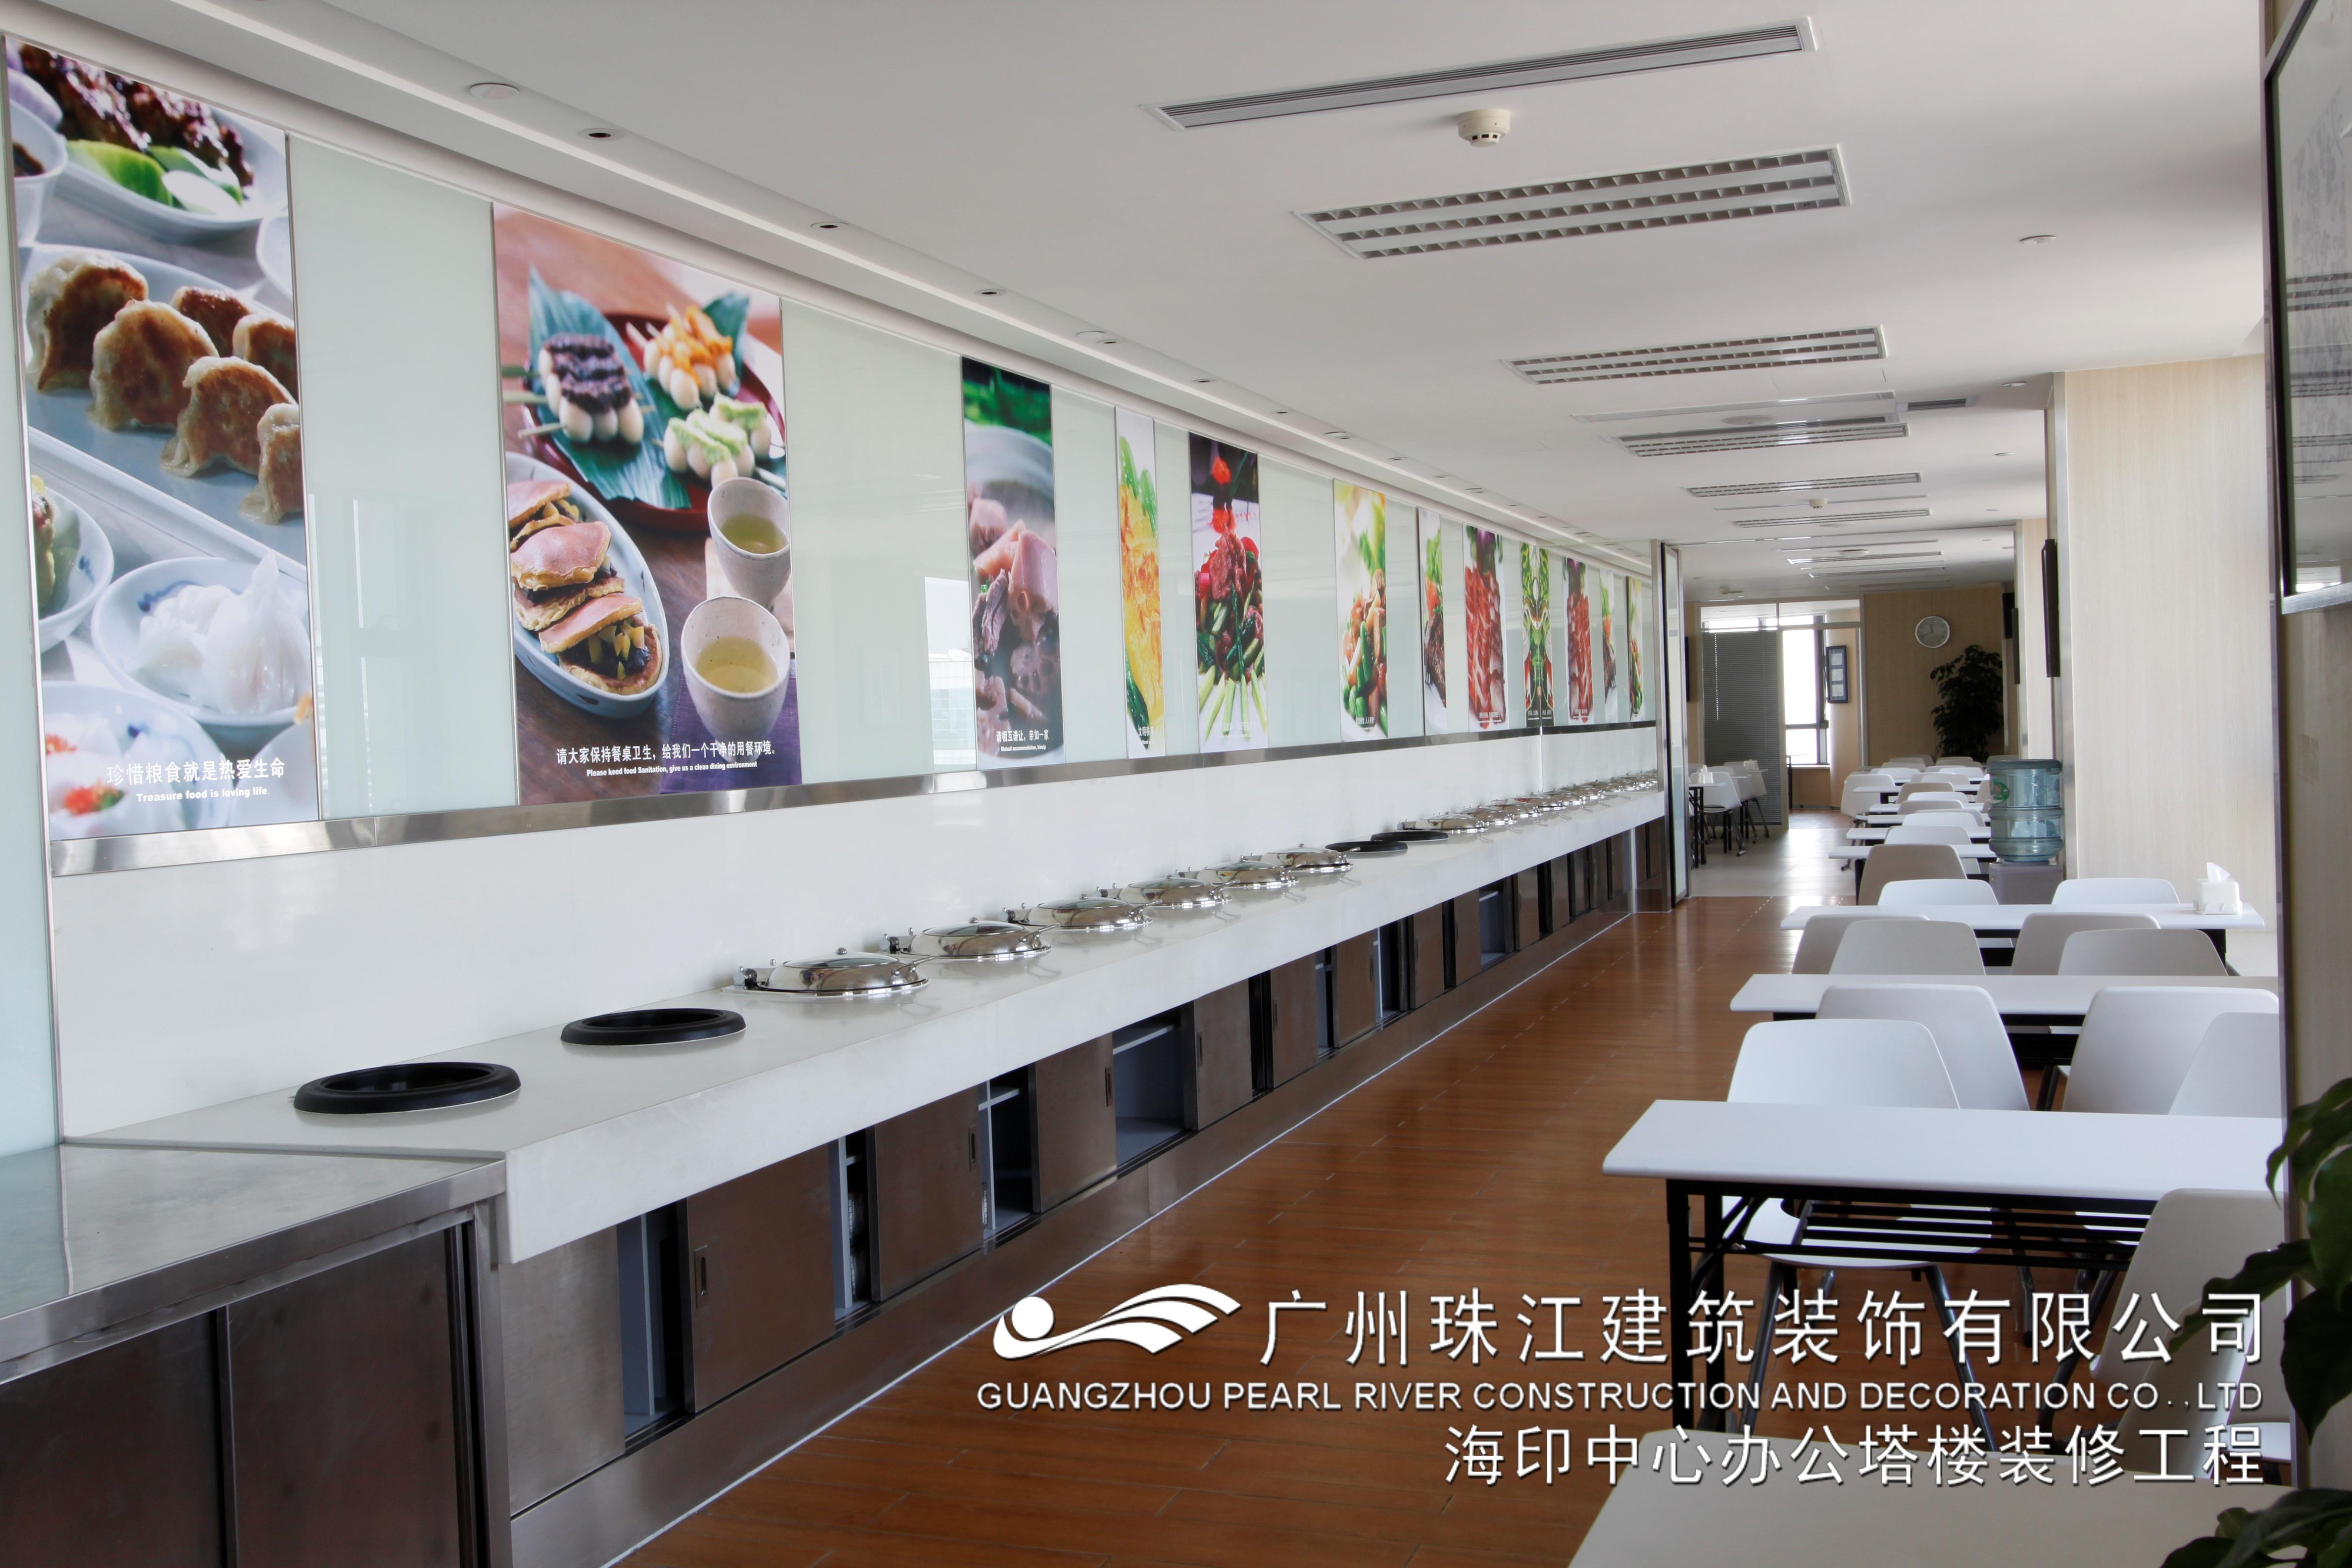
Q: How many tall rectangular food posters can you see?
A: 12